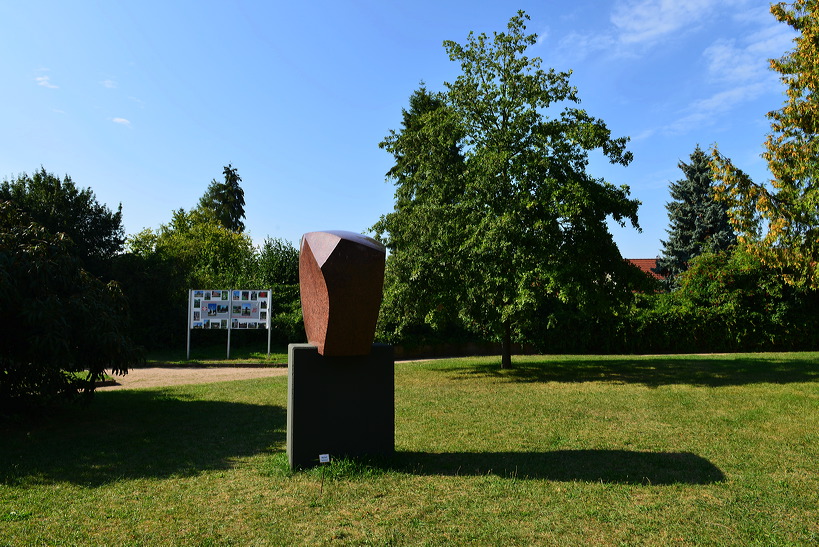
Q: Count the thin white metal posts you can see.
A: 3